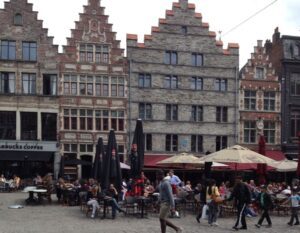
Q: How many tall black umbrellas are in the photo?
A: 3